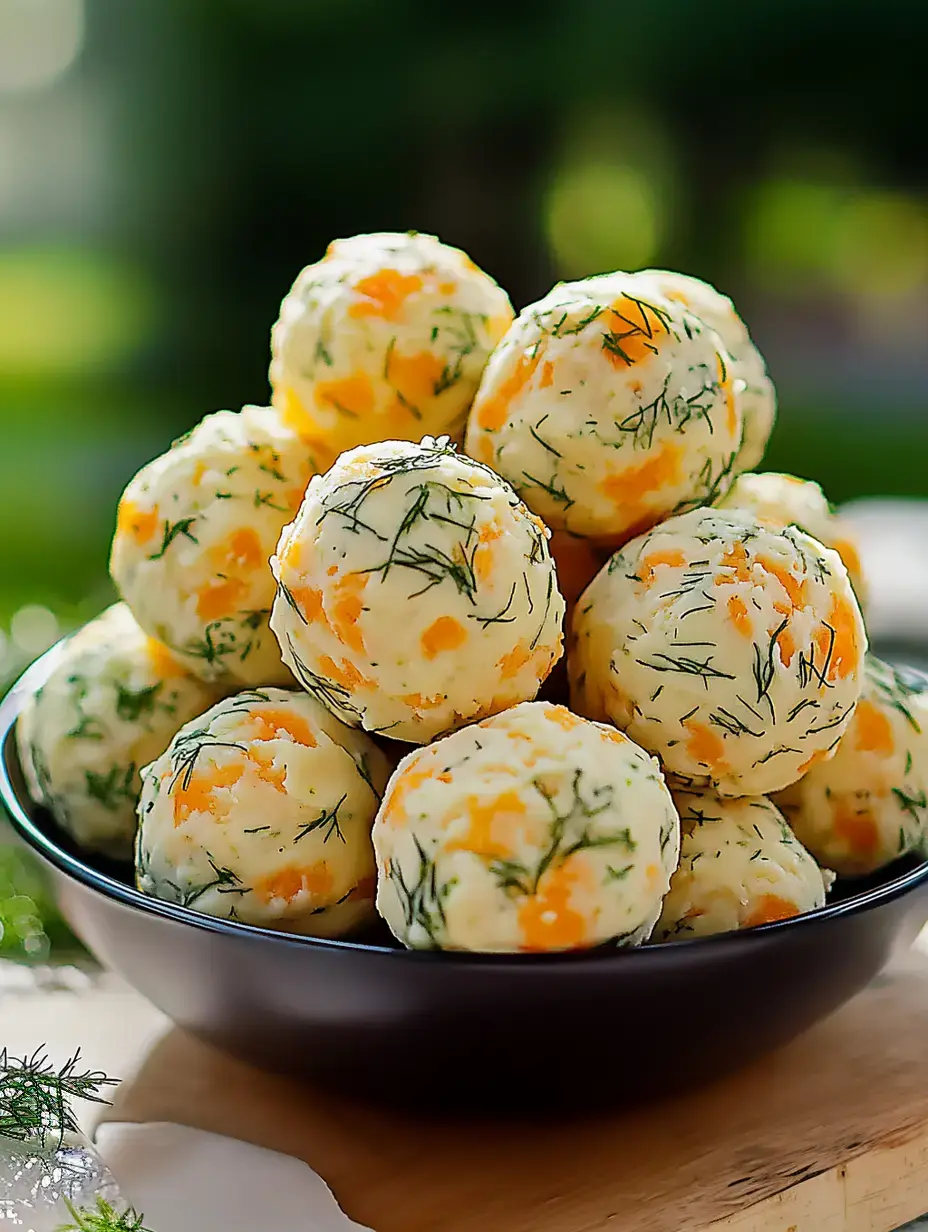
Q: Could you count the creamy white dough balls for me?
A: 12